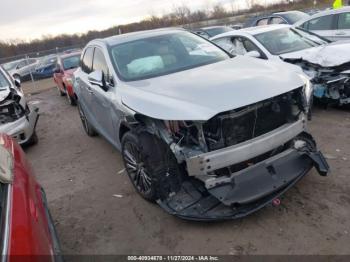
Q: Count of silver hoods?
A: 1